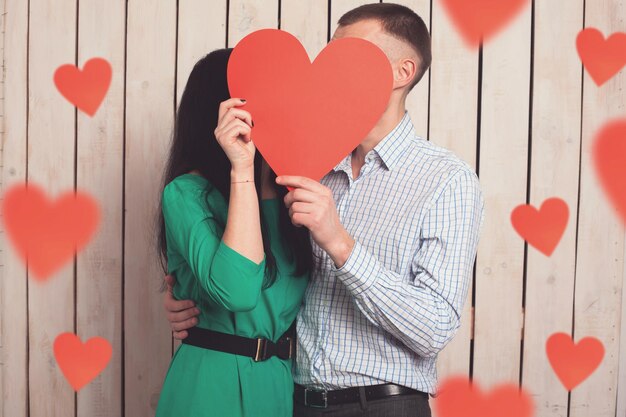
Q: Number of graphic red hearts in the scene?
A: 9